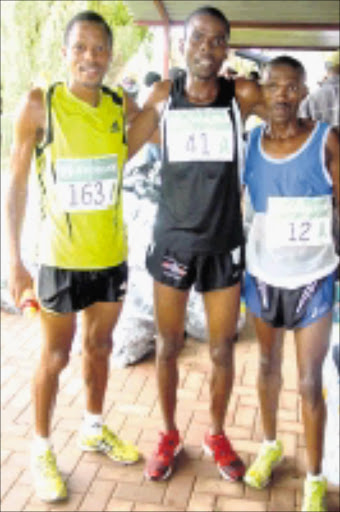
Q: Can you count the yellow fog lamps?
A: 0